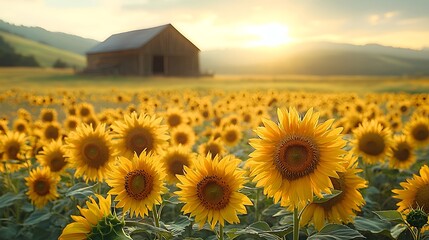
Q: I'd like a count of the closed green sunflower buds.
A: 1